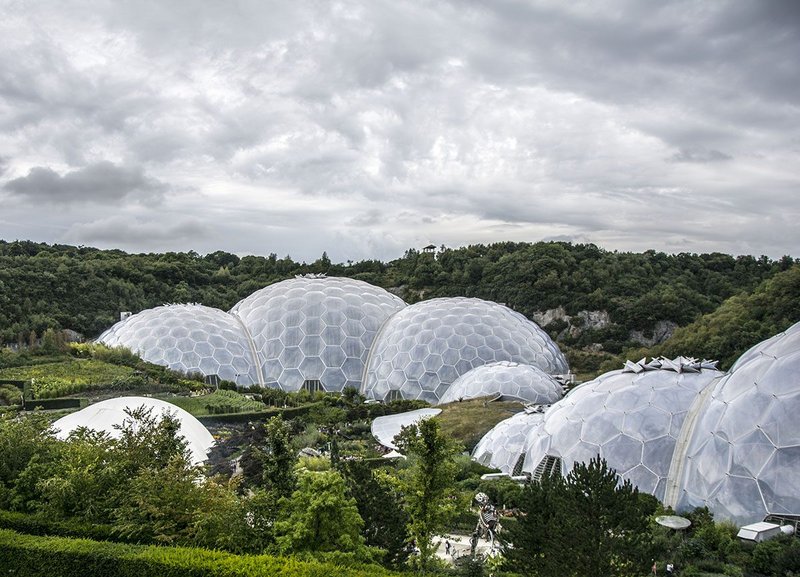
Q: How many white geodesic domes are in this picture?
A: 7